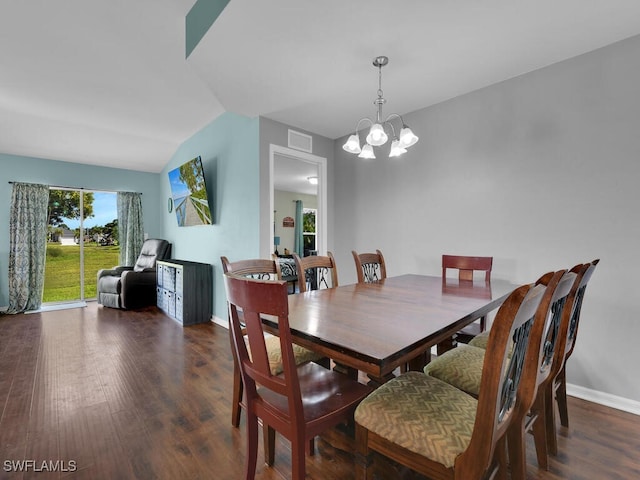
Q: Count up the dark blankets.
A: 0